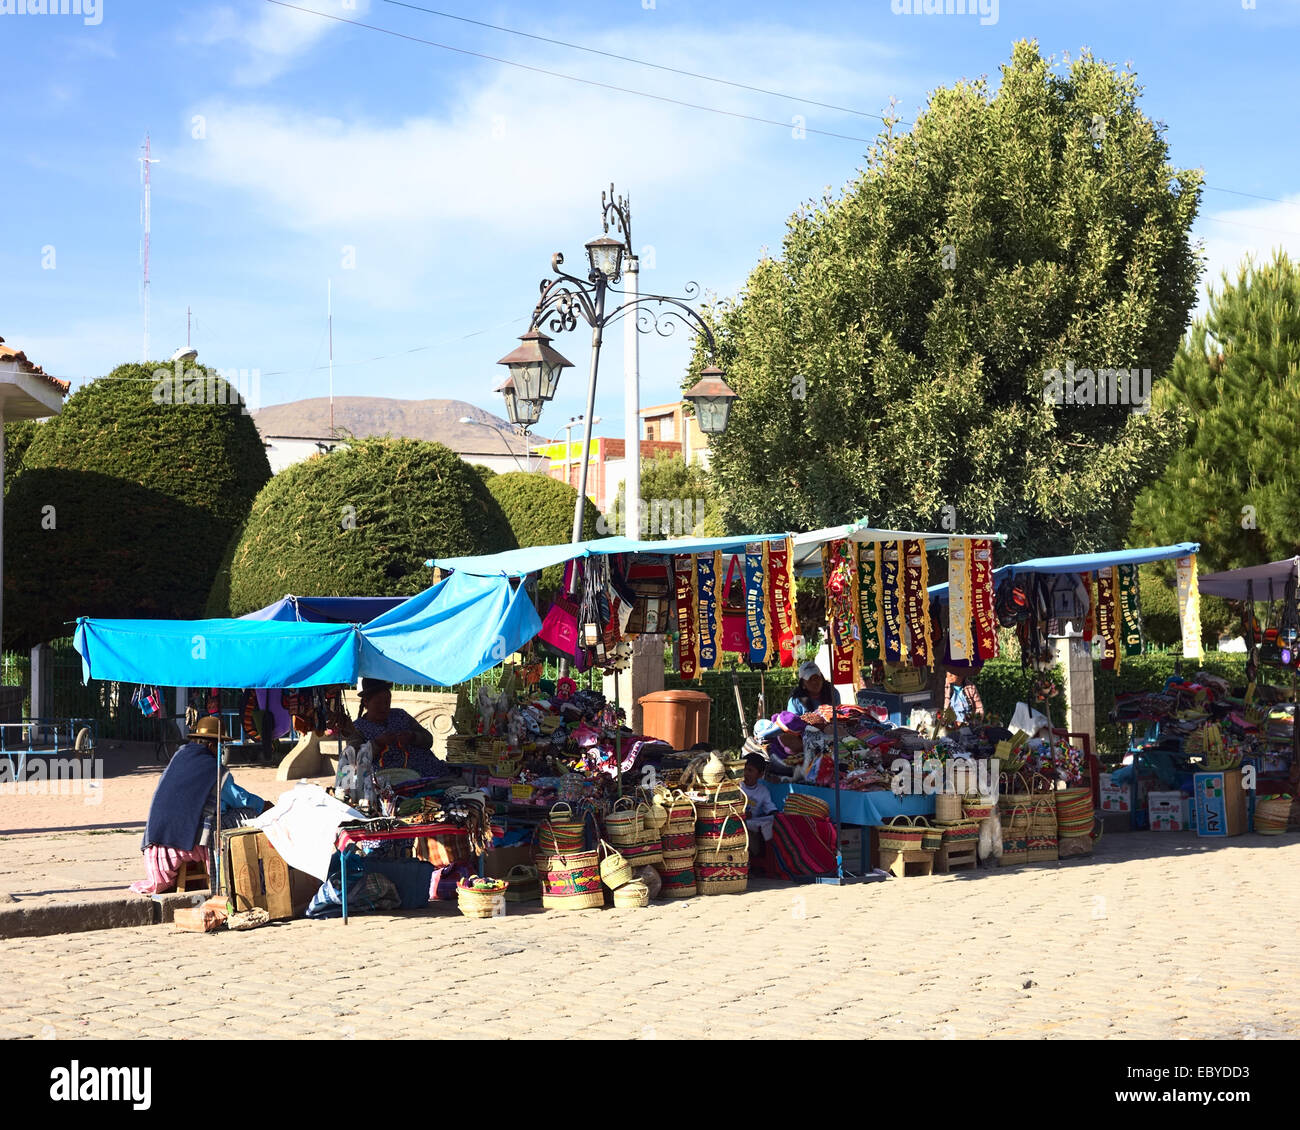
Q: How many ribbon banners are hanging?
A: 14